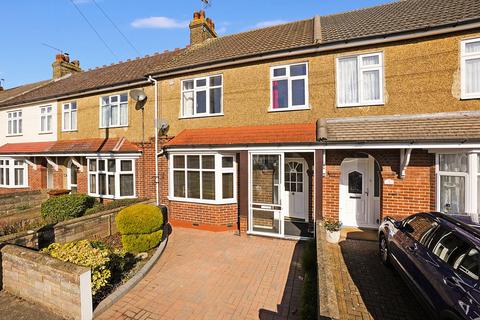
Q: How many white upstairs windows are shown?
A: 8